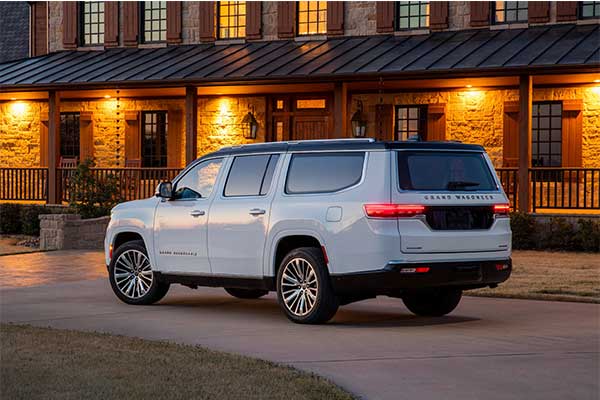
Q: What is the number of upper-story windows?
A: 7